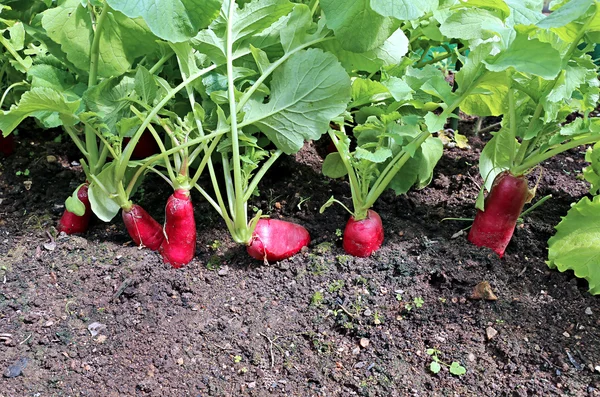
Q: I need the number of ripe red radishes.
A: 6